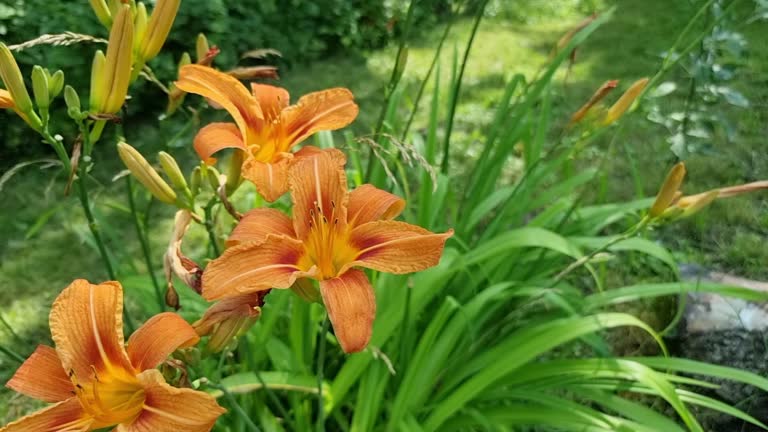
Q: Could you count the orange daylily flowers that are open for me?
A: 3